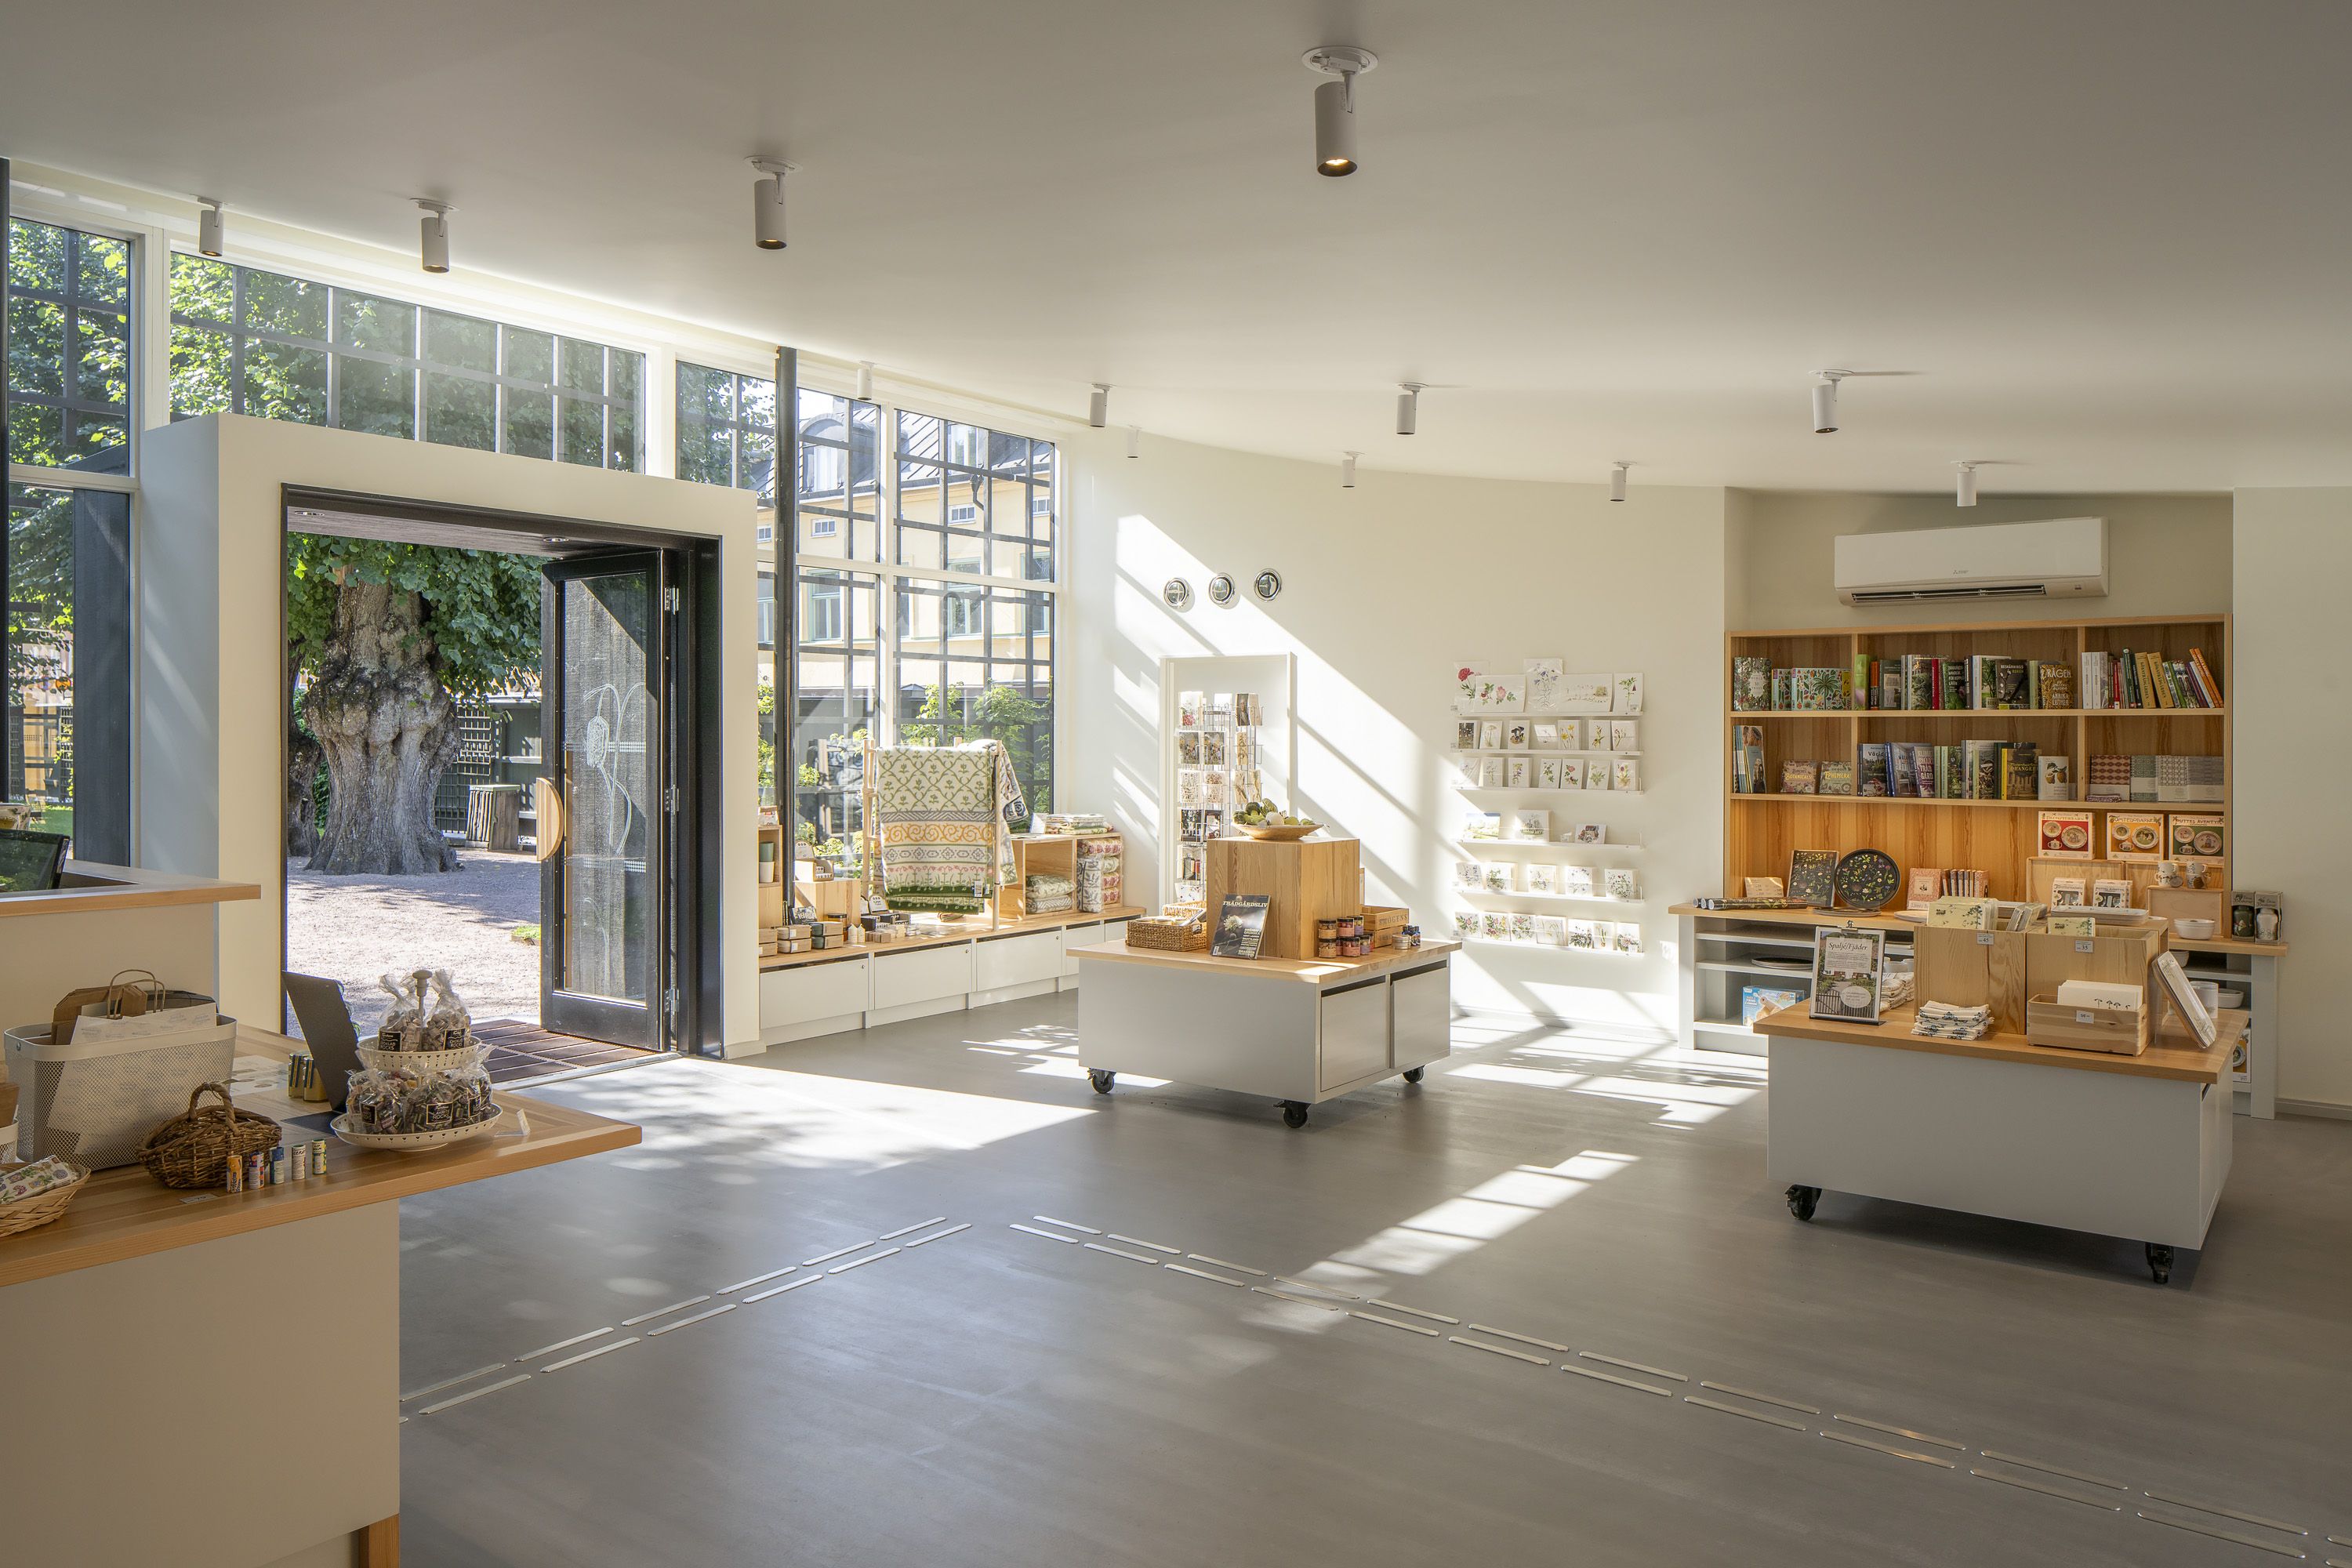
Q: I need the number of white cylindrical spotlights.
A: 12